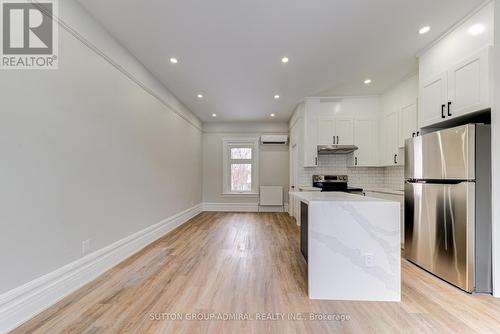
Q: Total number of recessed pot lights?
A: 8